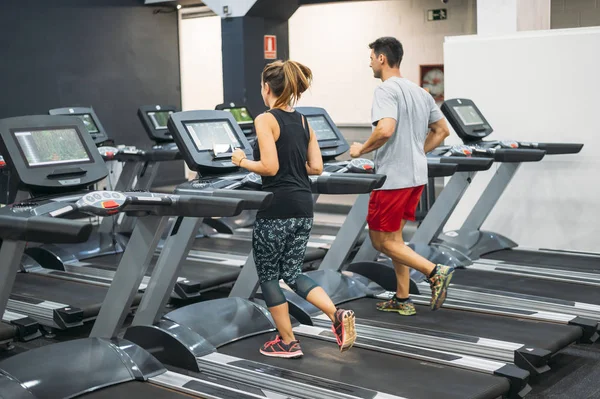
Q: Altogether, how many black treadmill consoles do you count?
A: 7